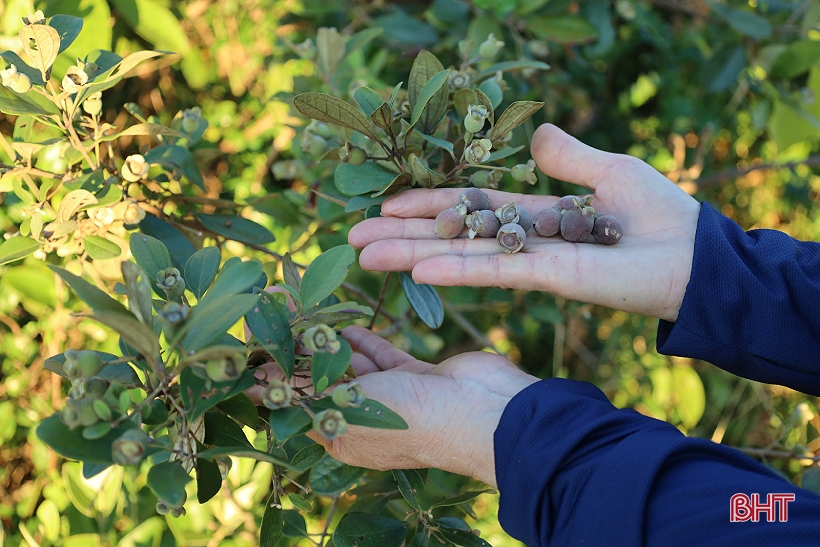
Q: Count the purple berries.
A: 9